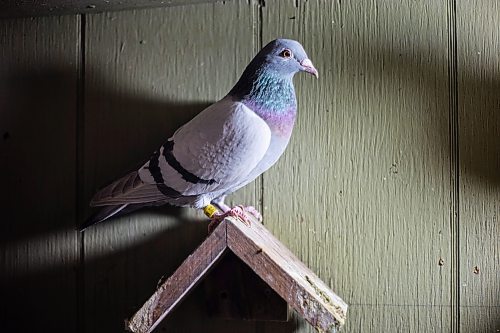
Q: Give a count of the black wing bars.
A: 2